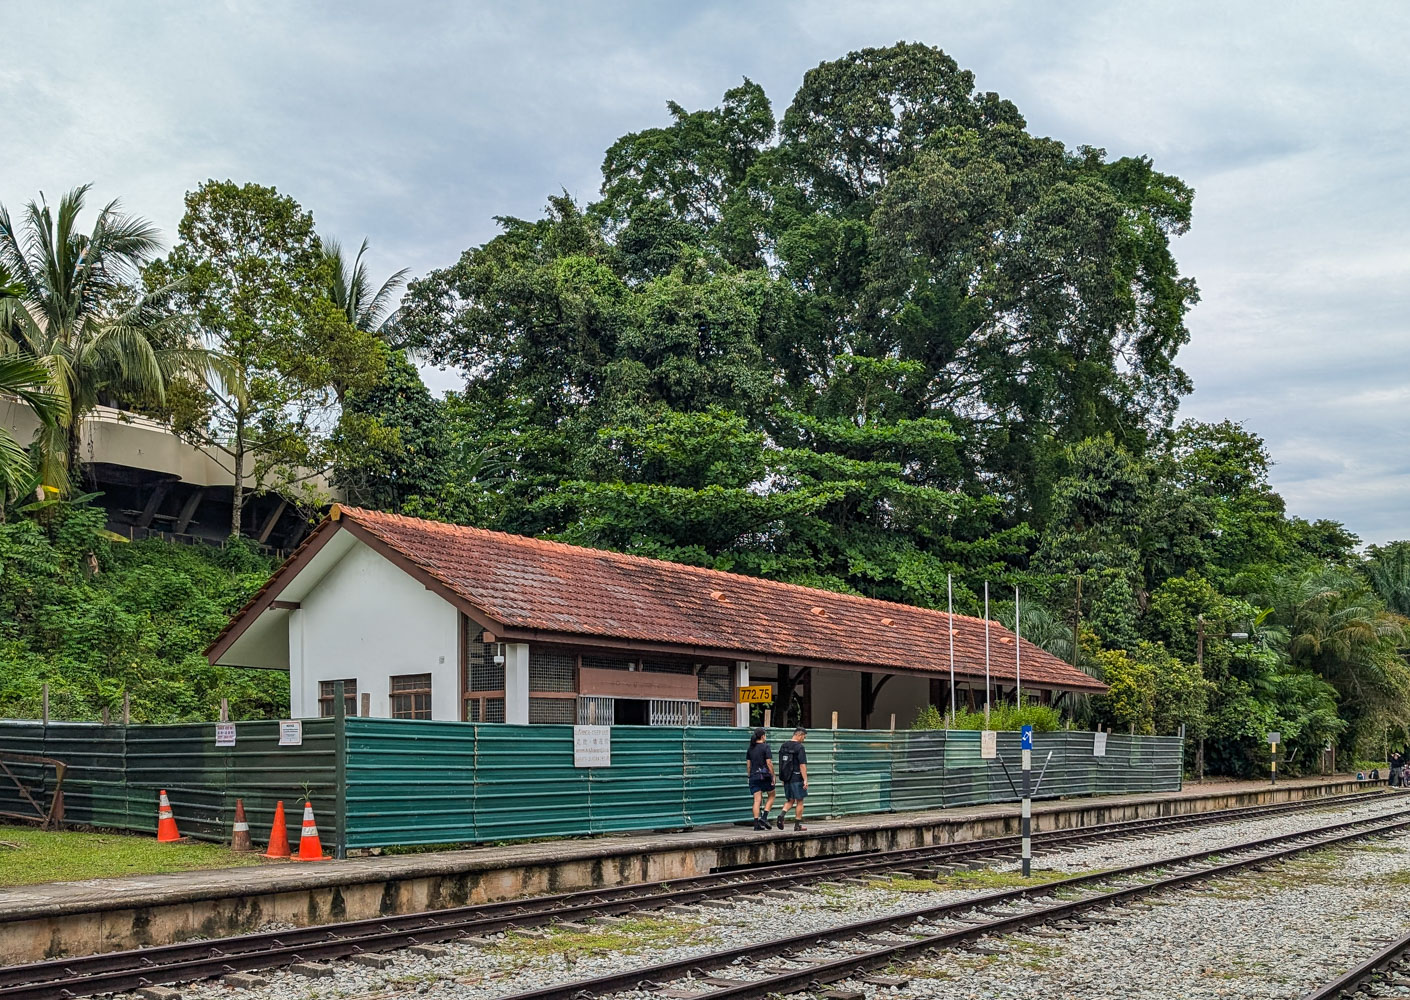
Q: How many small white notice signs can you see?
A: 5